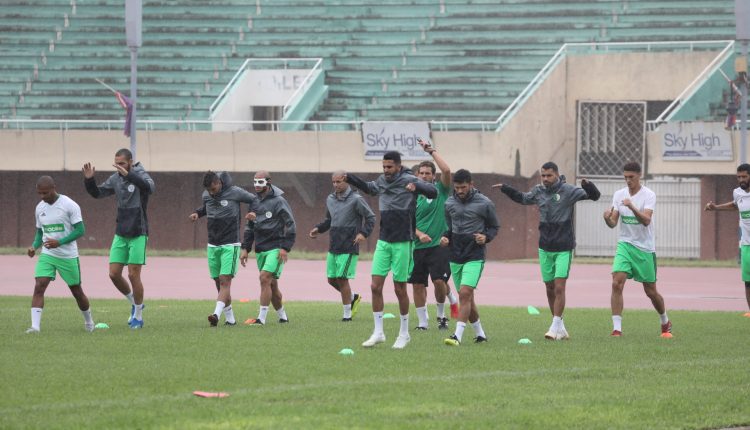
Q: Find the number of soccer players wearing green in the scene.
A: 11